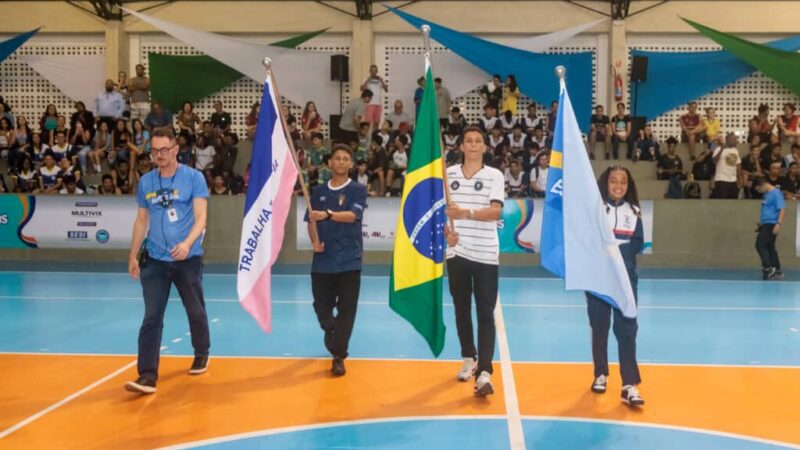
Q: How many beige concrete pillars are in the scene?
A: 3